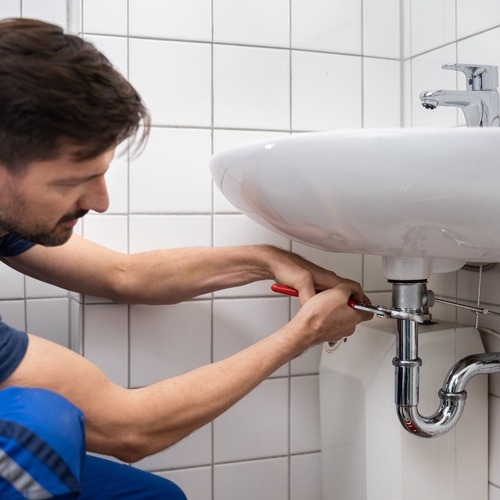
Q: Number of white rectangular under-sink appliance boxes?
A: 1